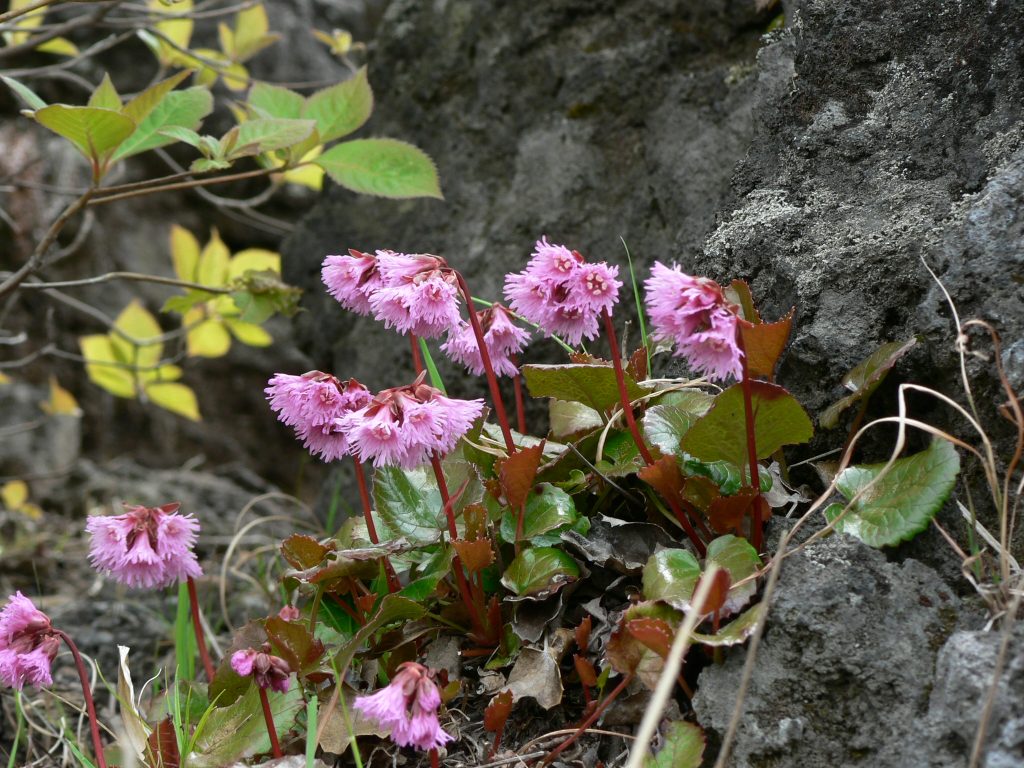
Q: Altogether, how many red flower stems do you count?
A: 11